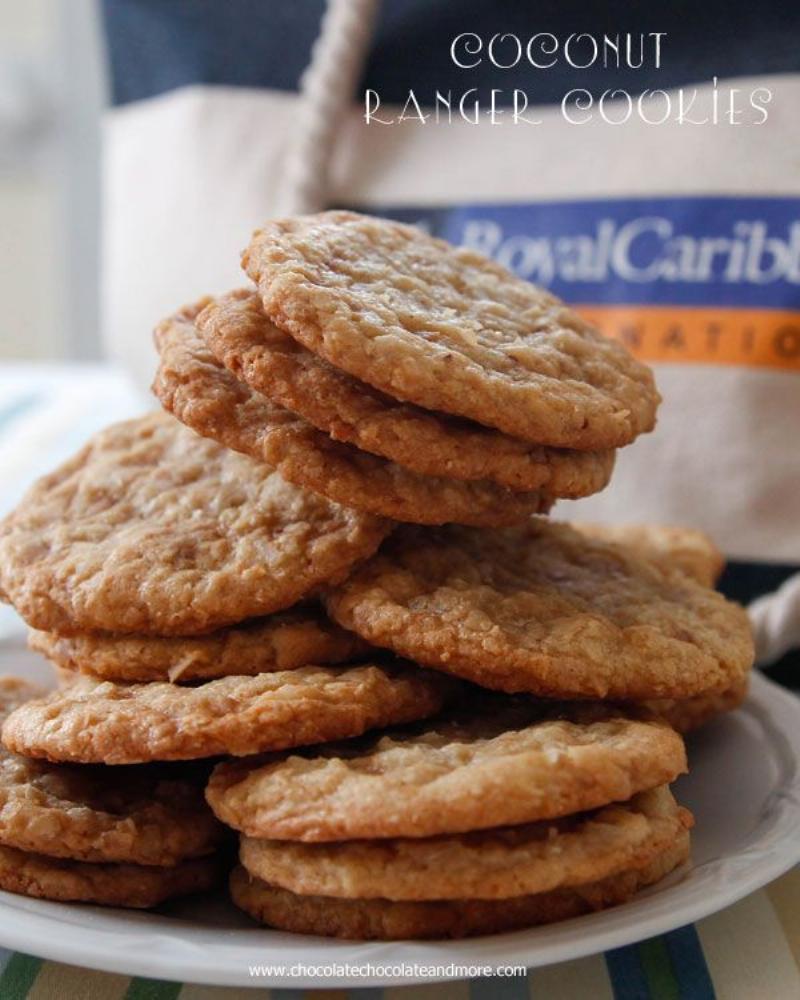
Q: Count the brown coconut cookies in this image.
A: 14